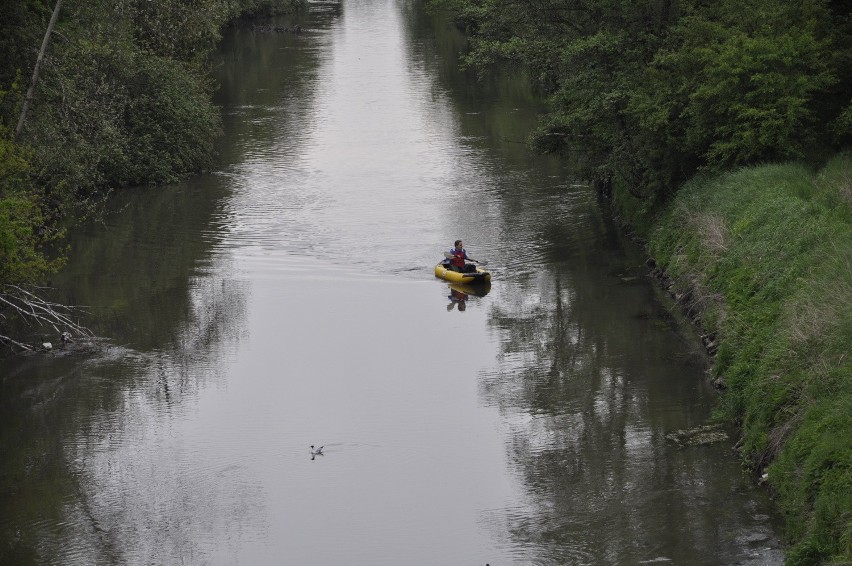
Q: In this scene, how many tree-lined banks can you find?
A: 2